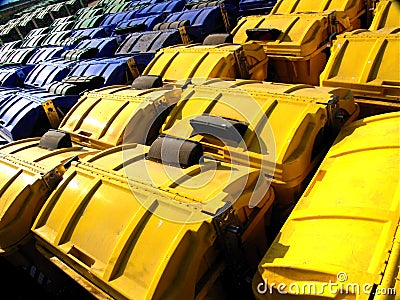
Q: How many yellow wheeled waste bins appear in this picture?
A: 10